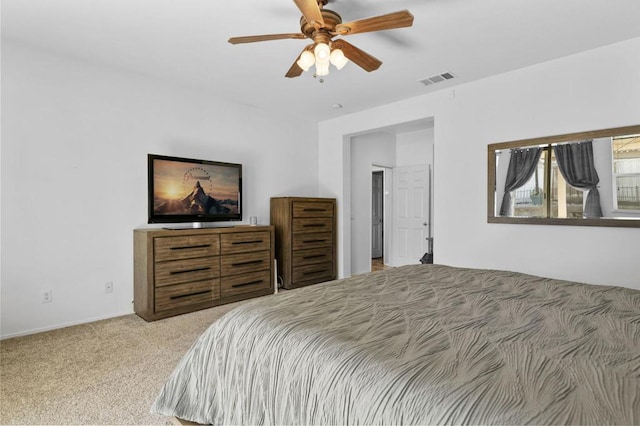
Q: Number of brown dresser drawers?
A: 11